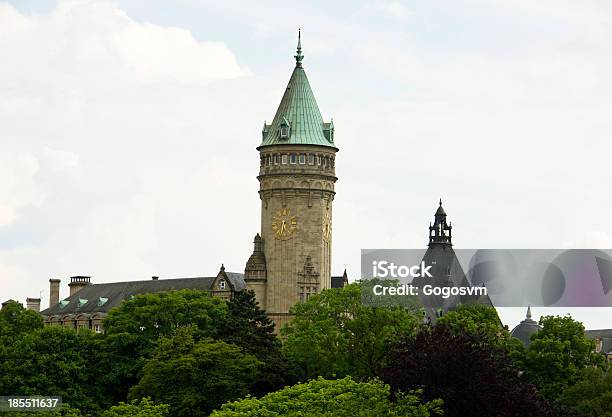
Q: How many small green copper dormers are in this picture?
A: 3